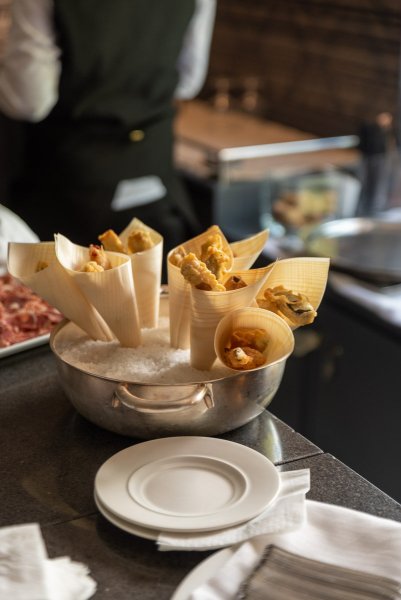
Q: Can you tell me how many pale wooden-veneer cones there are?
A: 8